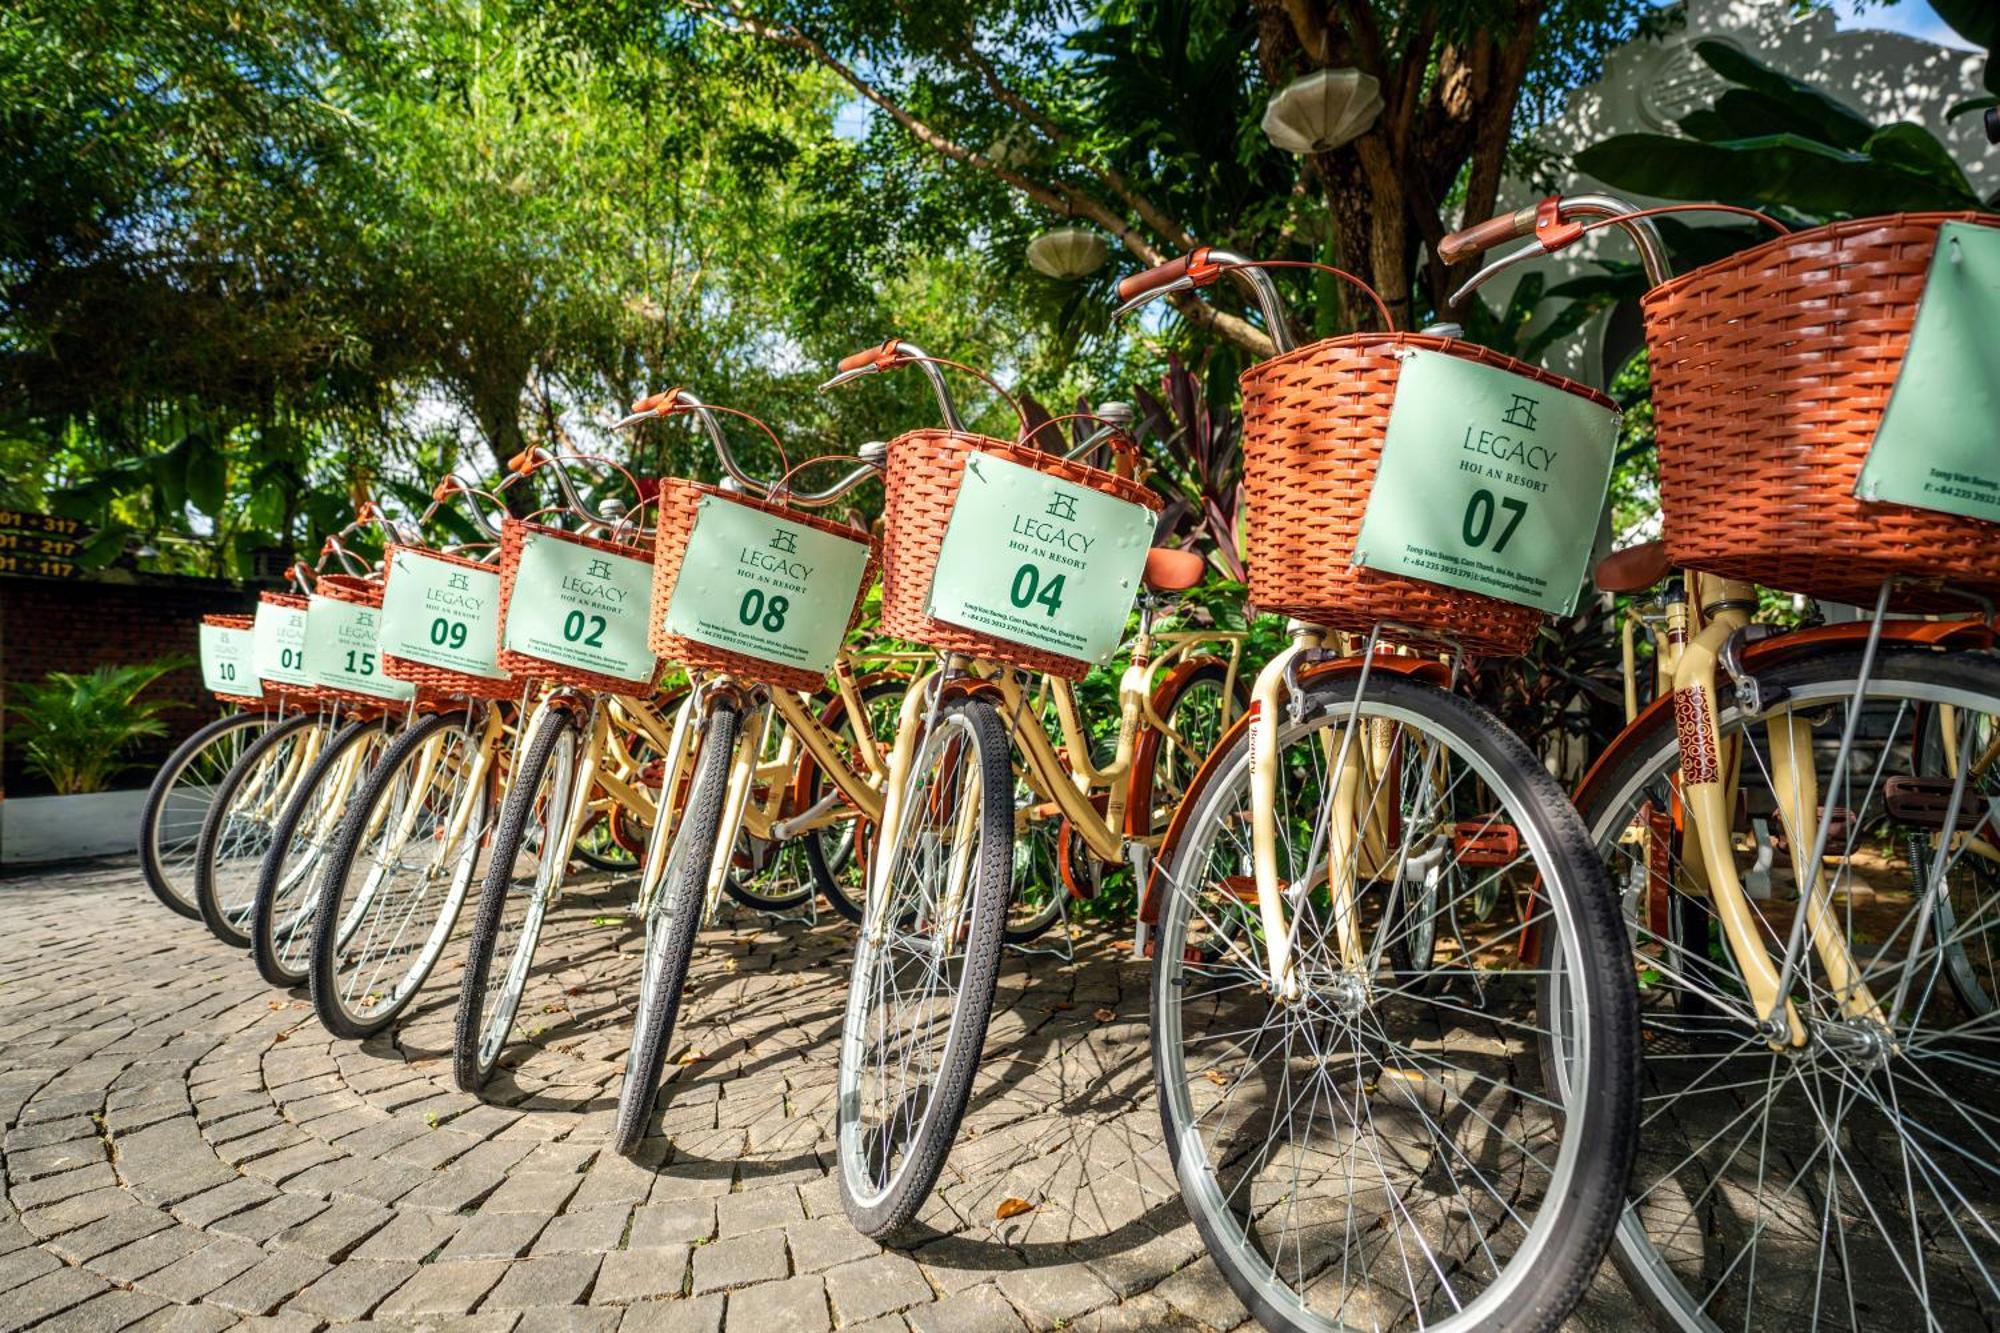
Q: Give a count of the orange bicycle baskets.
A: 9